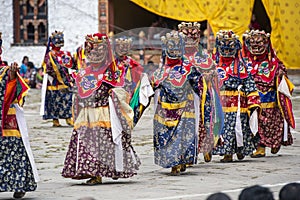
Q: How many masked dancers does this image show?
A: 8